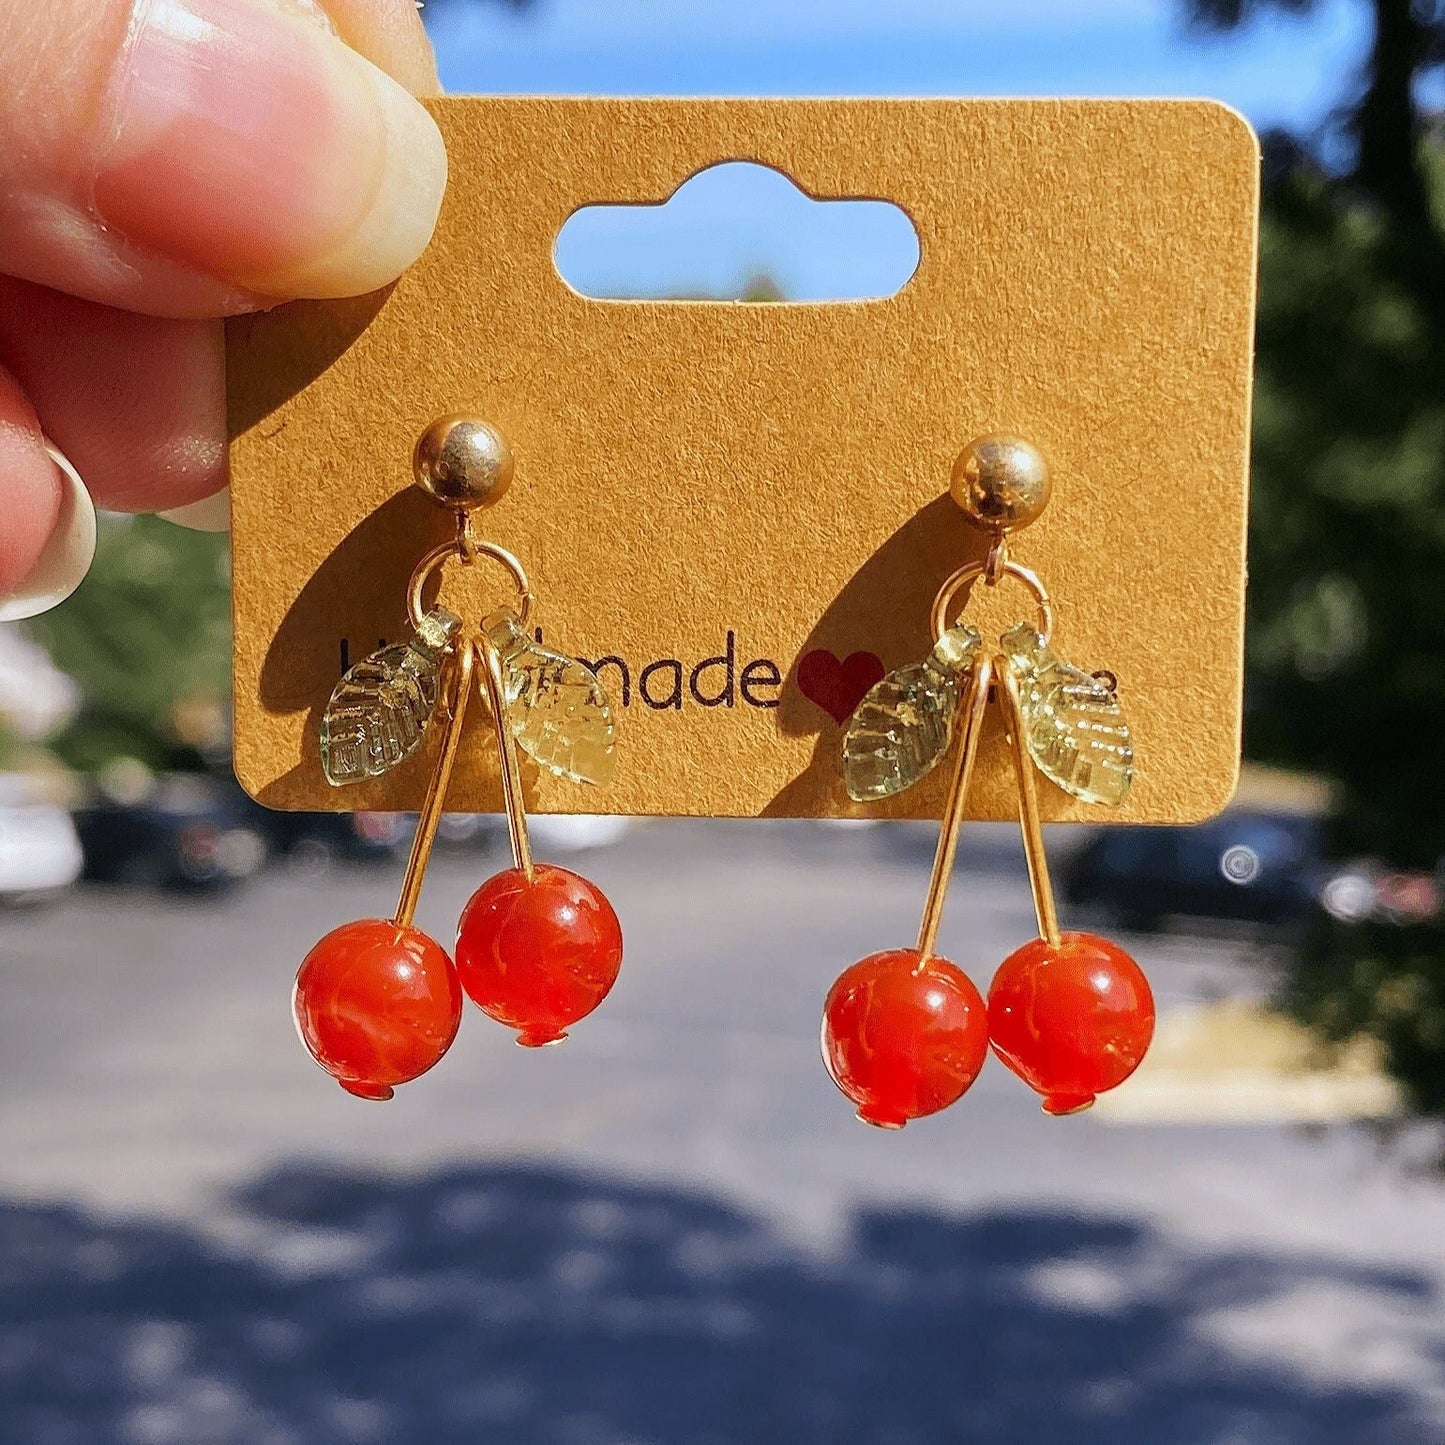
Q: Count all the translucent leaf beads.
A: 4